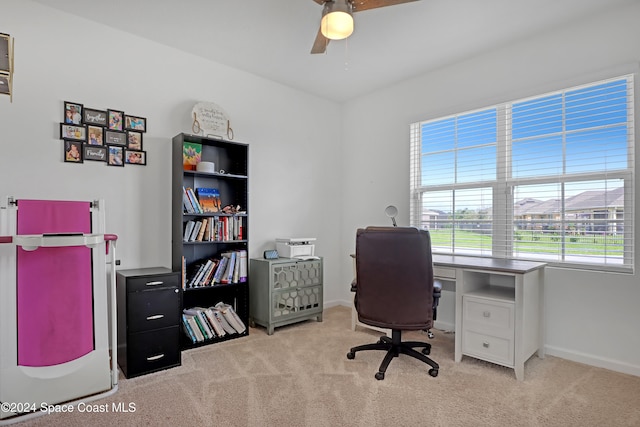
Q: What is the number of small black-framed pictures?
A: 12